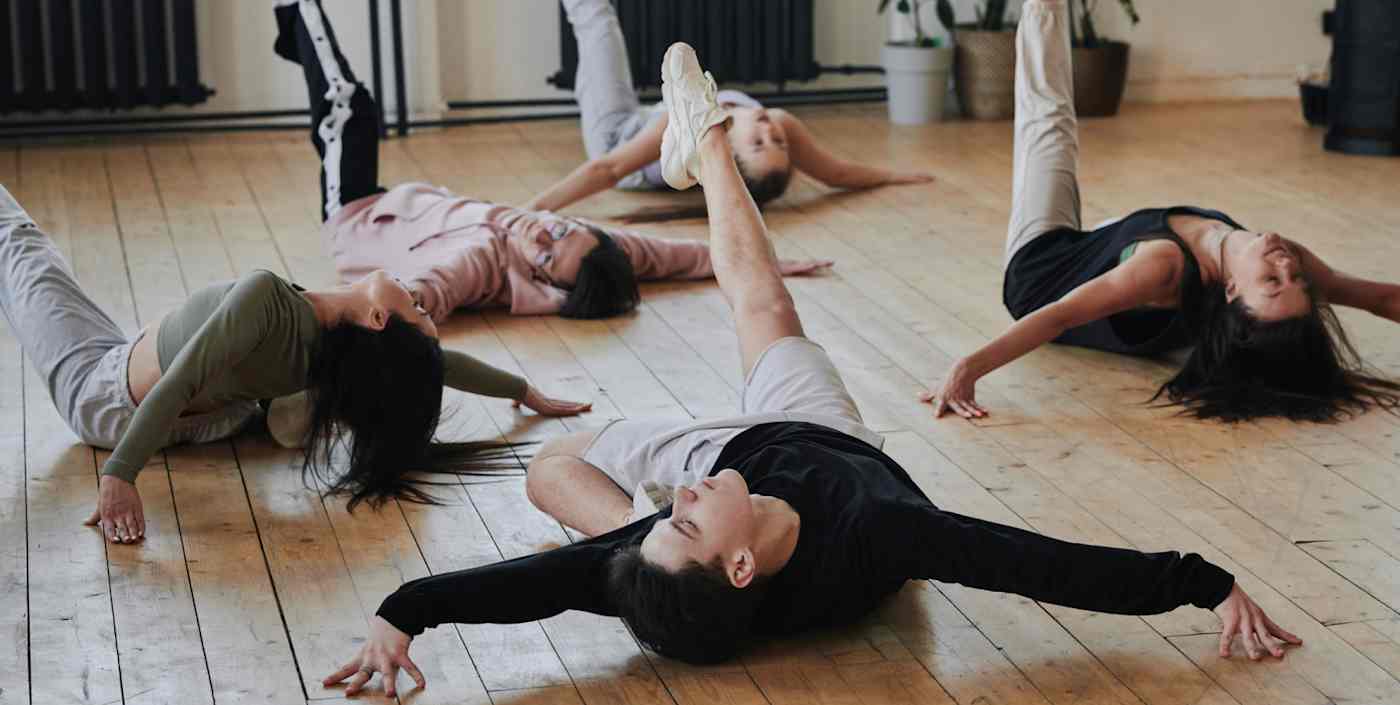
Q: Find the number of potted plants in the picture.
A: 3